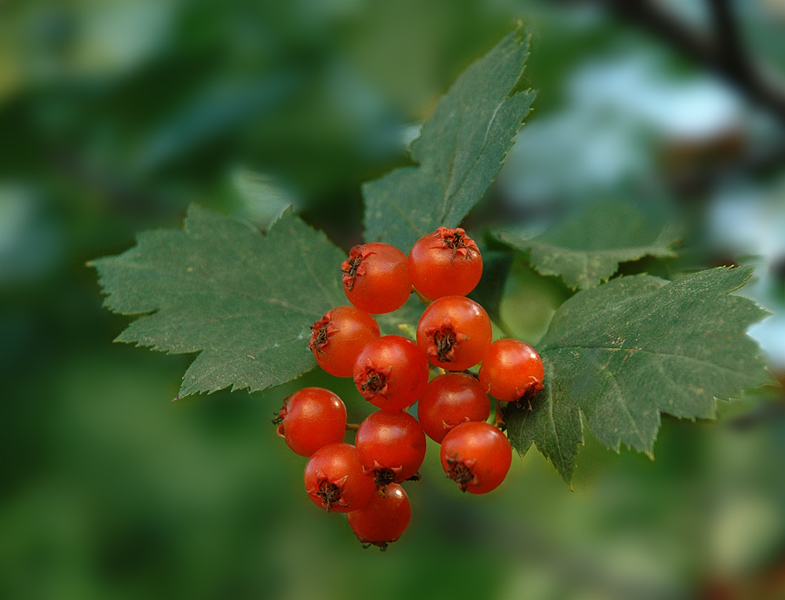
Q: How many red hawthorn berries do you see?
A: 12